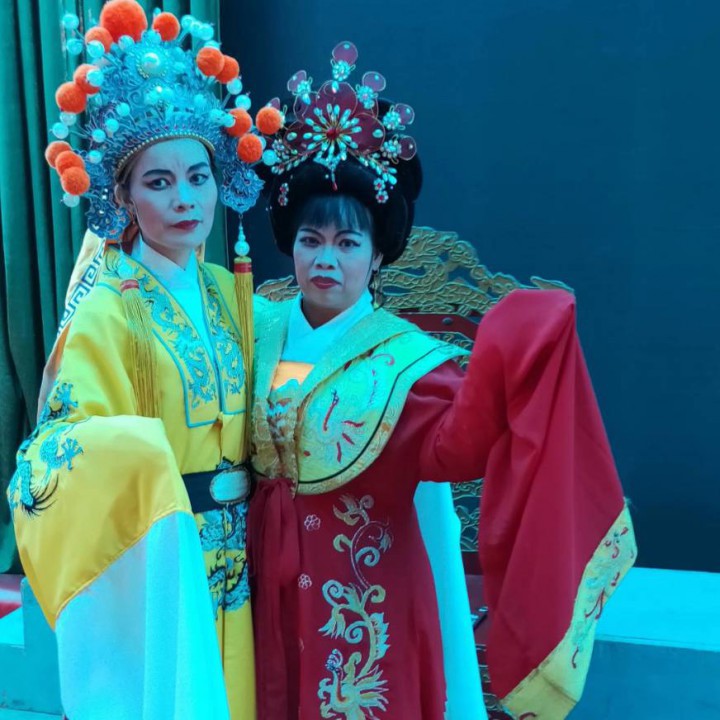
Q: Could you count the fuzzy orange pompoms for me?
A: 13